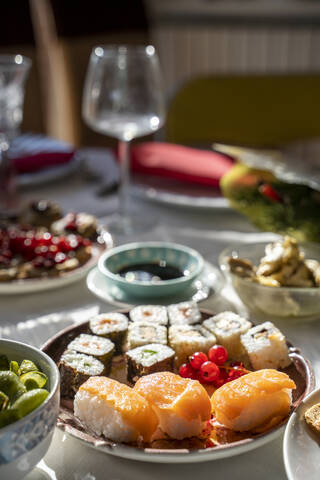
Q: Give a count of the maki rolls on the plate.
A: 10